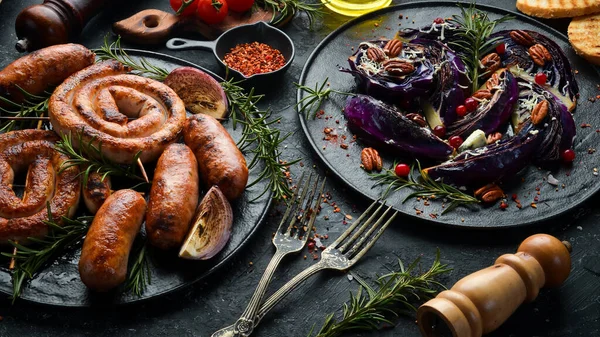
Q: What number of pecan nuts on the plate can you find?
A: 13